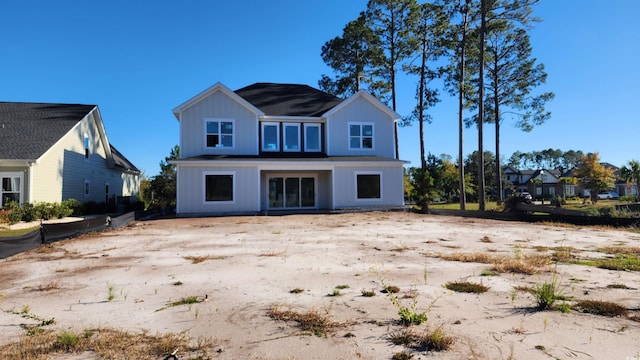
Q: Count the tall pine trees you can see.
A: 6